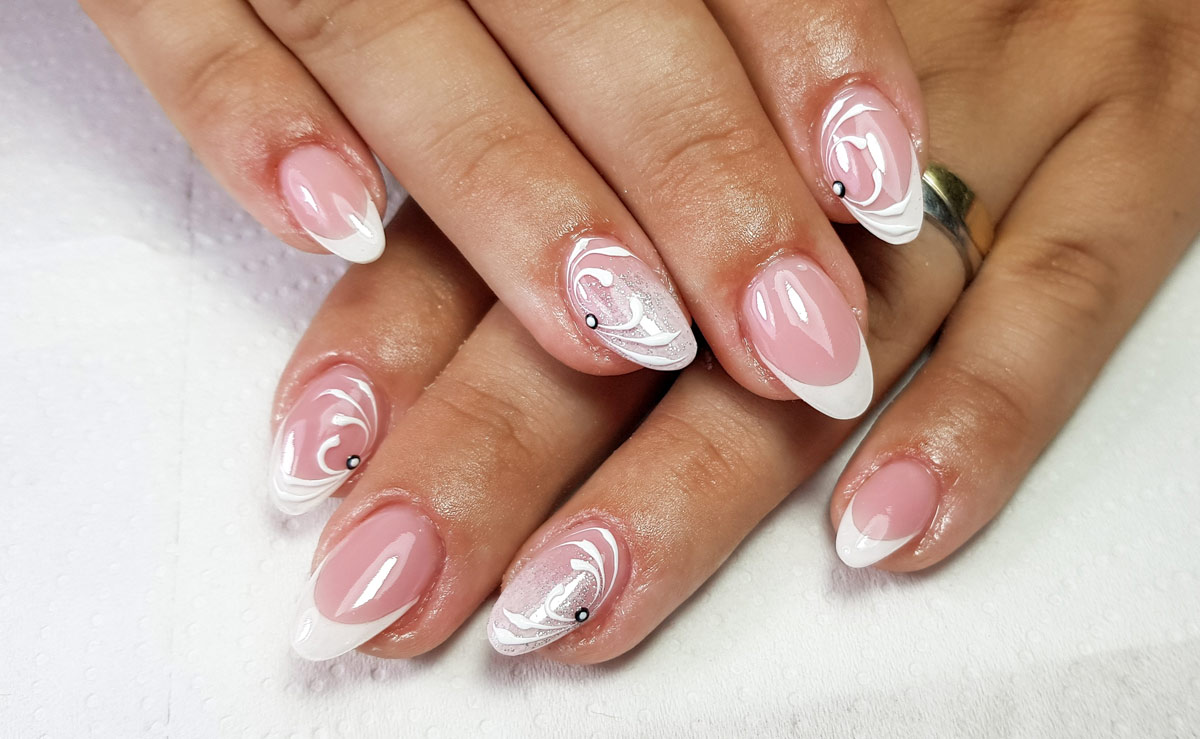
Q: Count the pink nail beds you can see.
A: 8